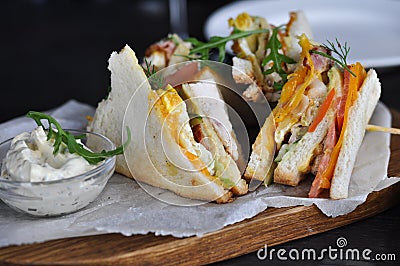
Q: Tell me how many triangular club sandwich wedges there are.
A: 4